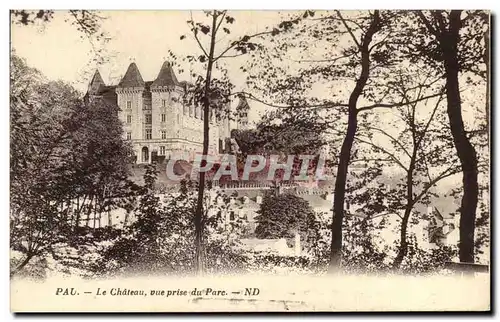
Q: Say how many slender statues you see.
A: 0